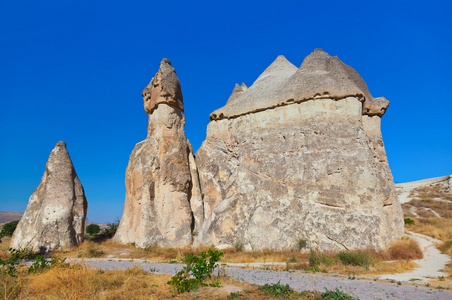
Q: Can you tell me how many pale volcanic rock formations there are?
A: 3